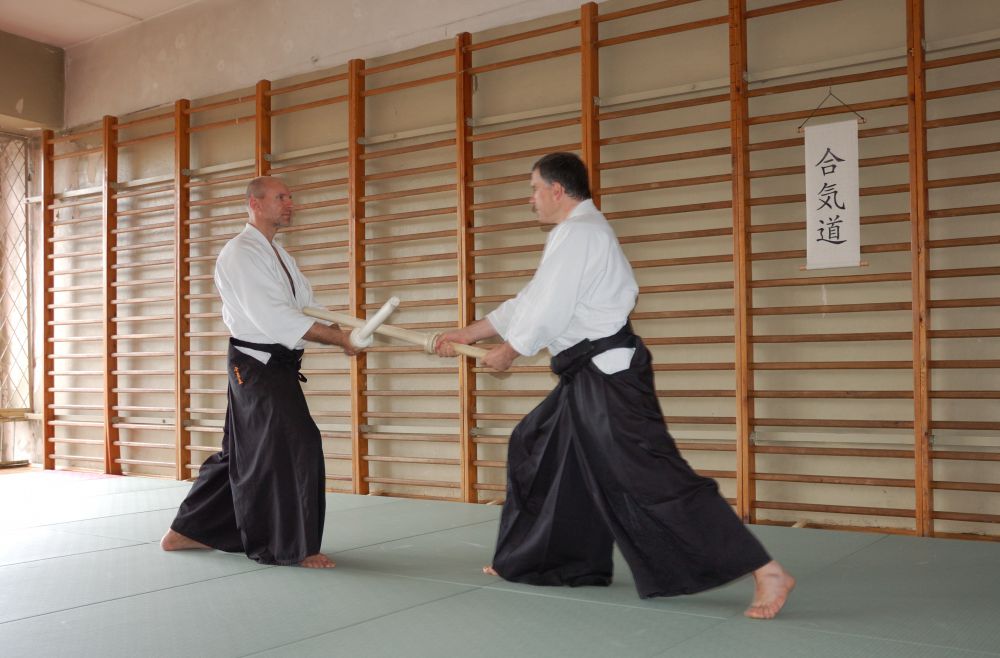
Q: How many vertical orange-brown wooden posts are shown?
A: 9